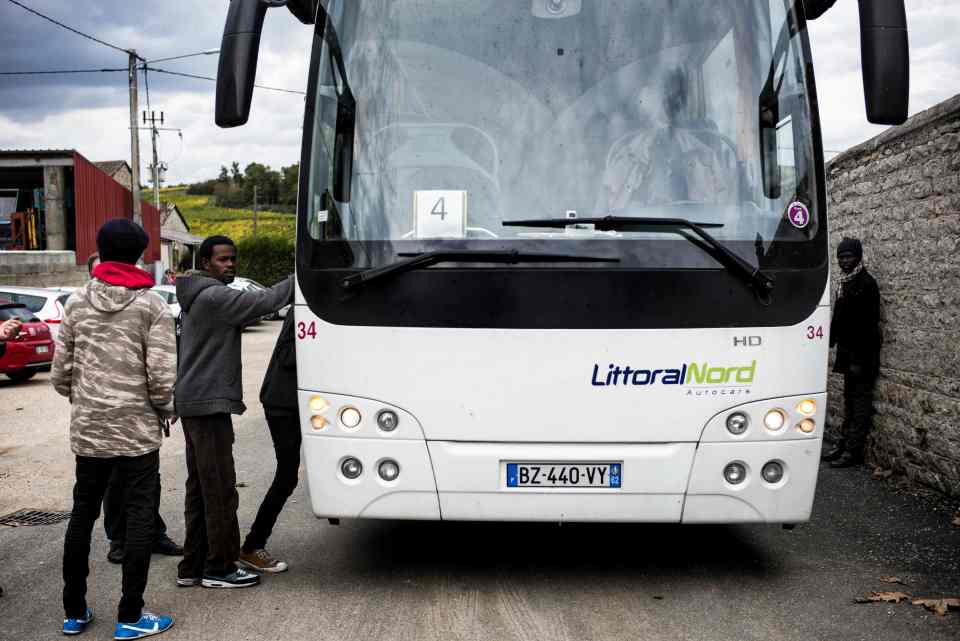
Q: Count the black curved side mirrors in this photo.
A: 2